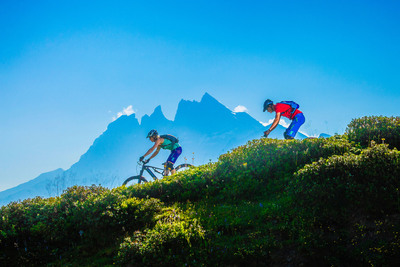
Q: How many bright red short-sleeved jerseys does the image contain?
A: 1